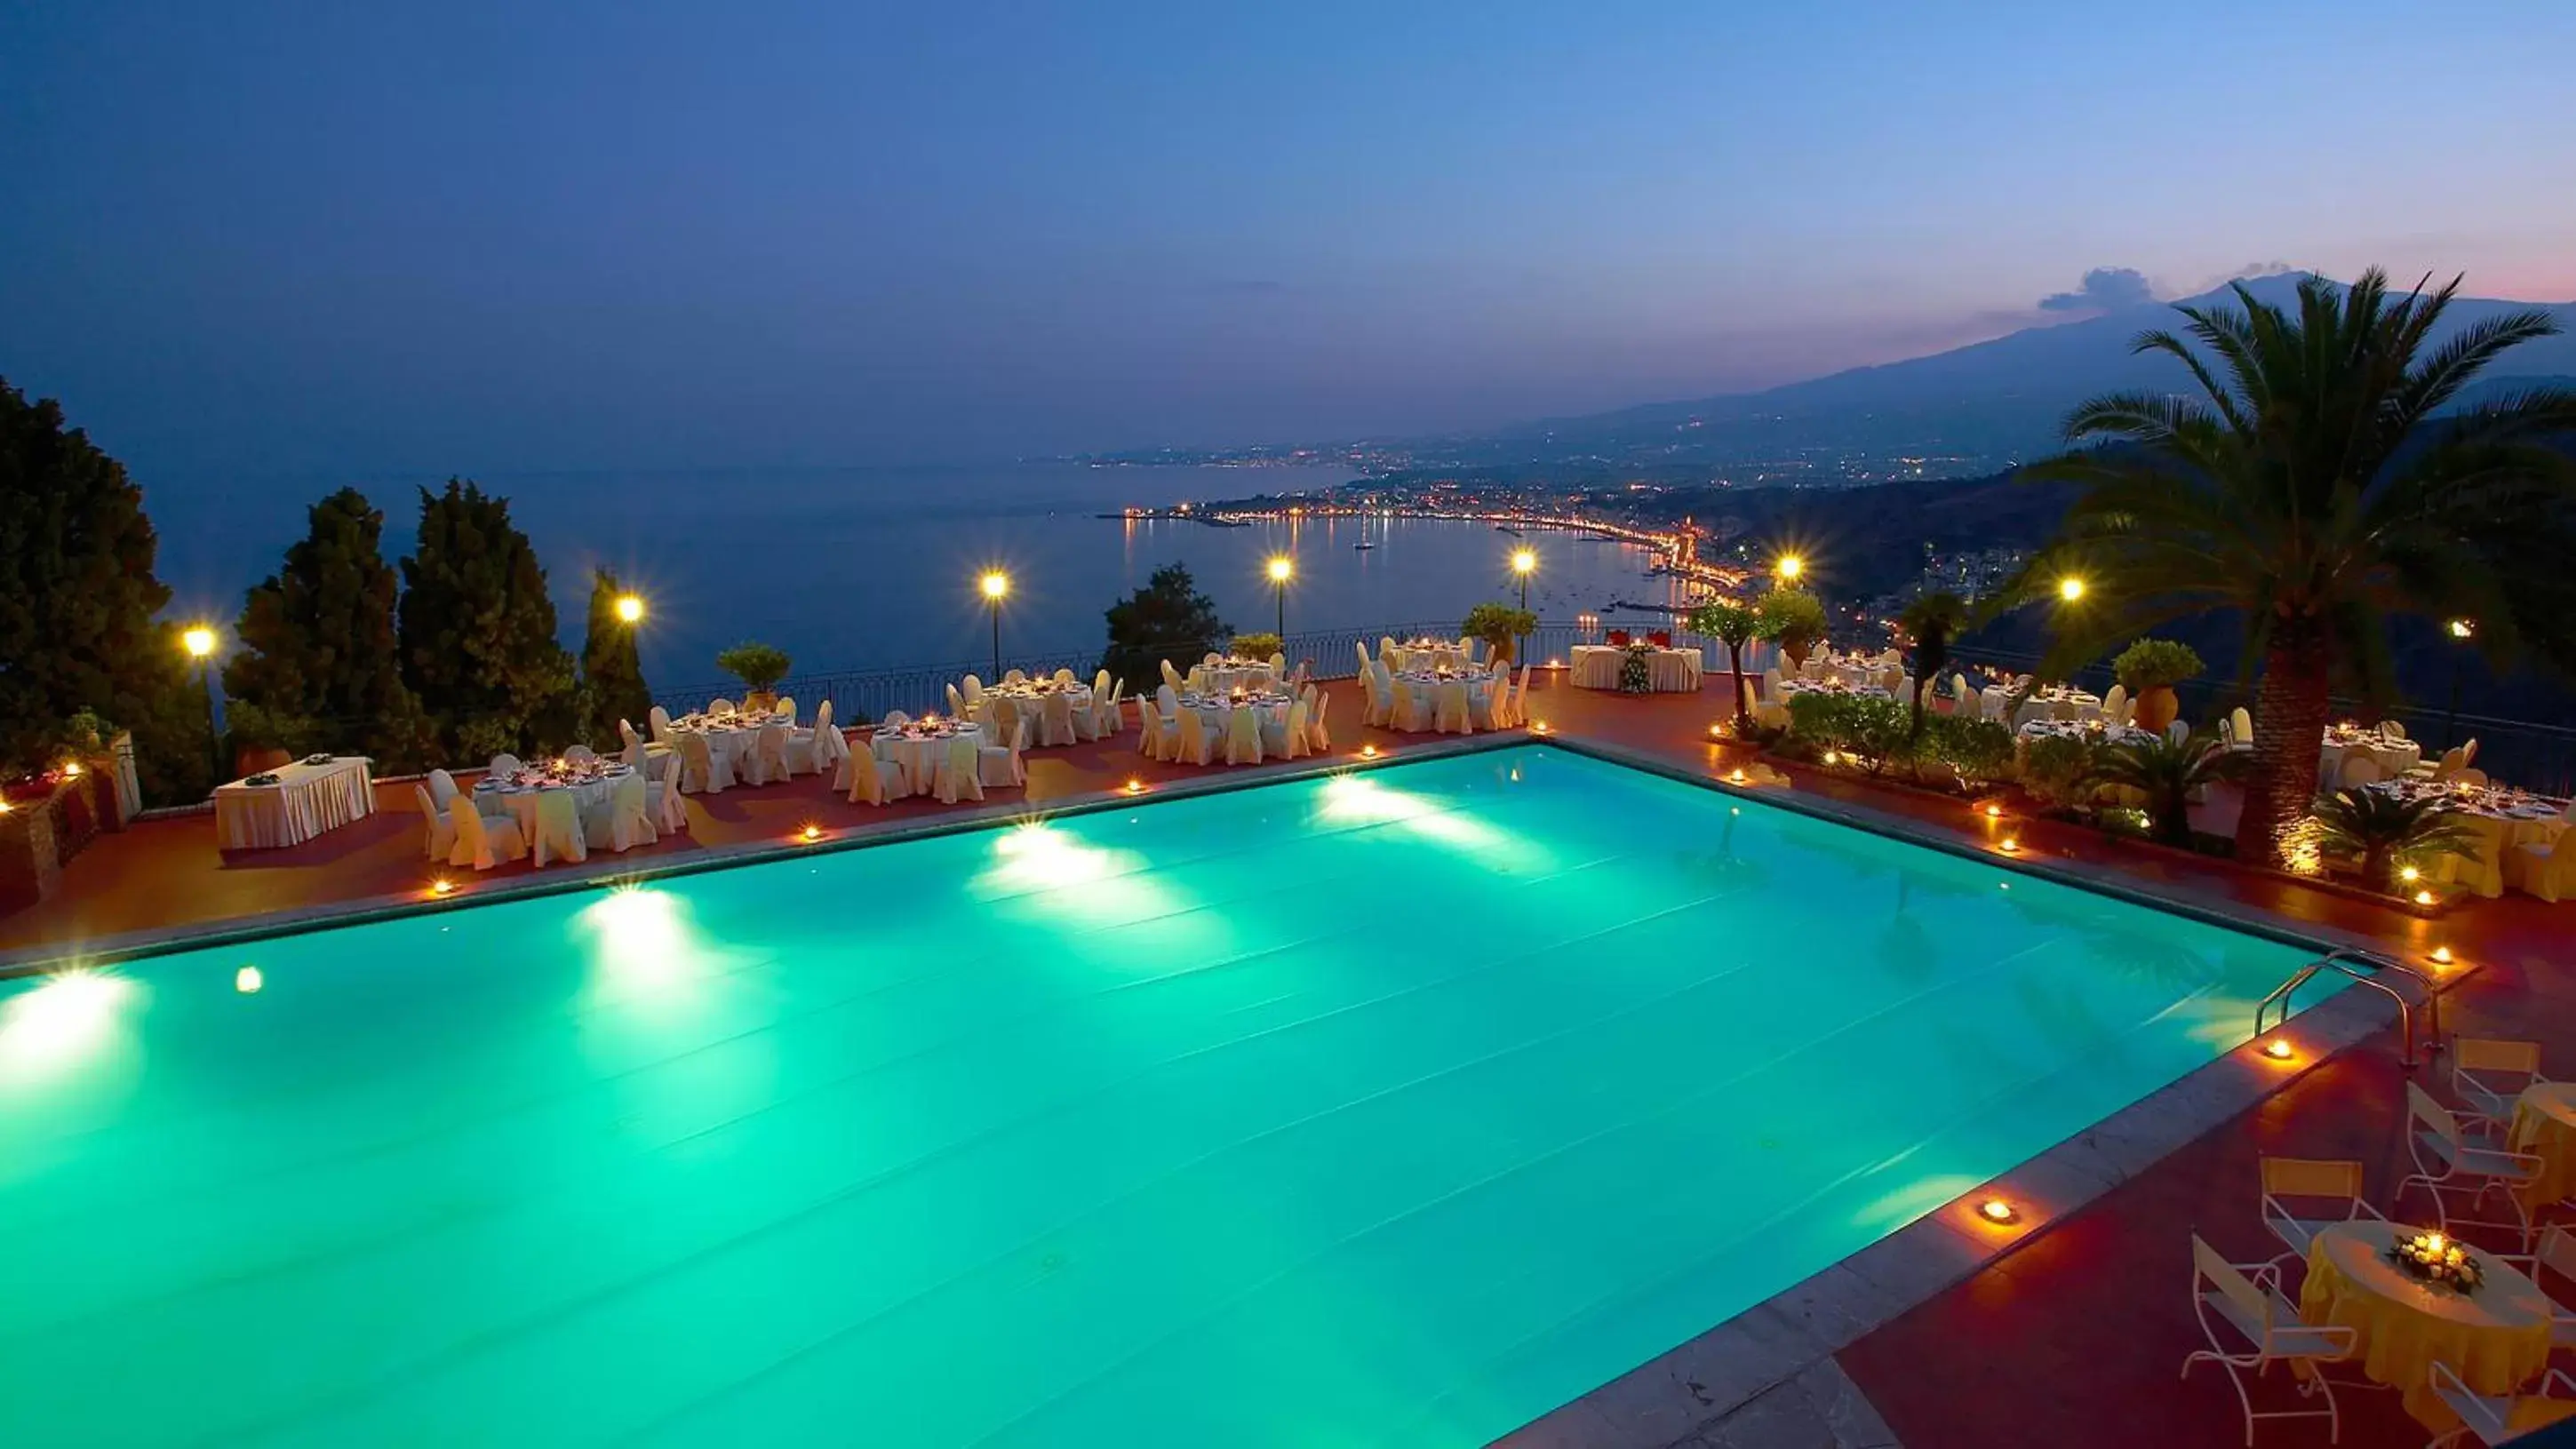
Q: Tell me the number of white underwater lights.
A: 4